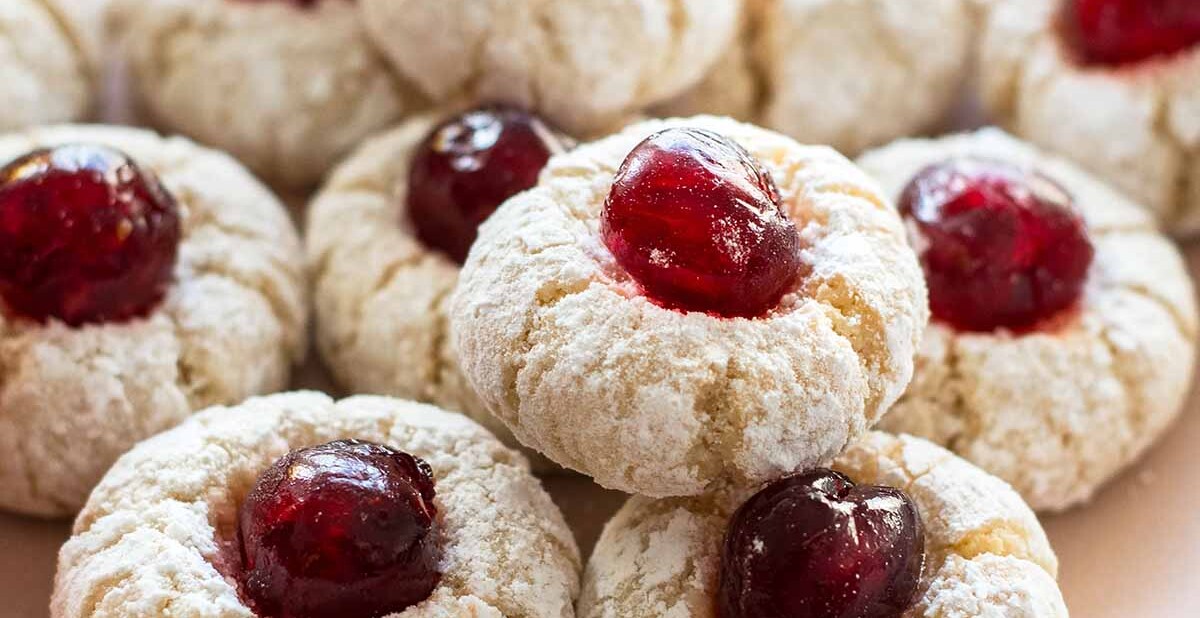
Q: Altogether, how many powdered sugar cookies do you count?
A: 11